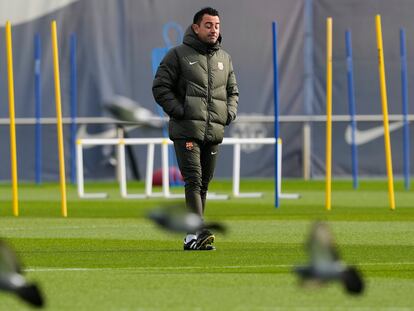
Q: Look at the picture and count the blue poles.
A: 5